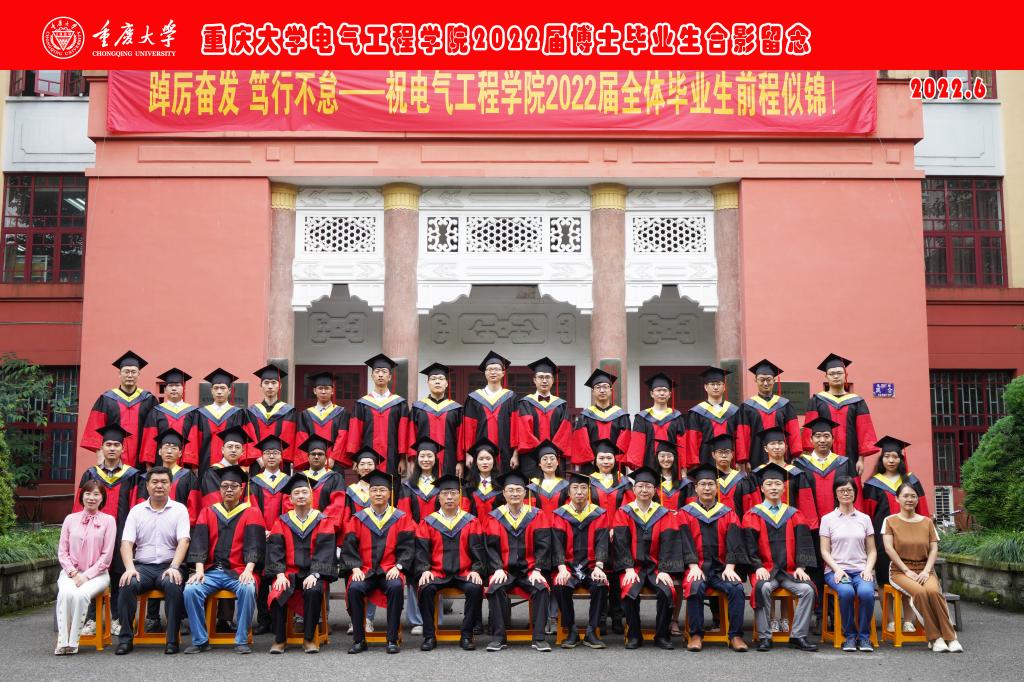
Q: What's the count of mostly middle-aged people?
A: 13